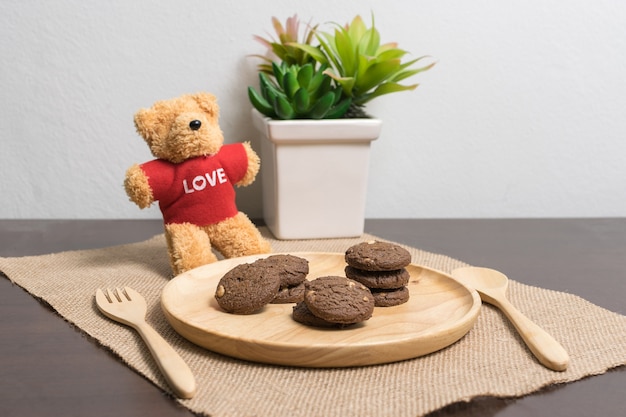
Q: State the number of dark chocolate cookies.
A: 8